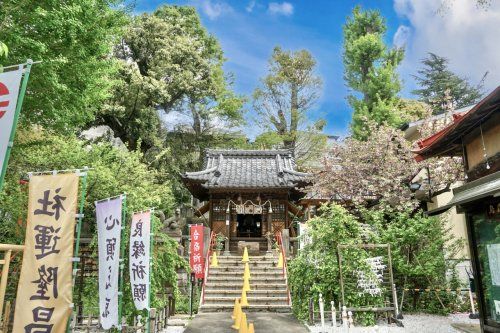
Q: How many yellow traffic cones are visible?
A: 10